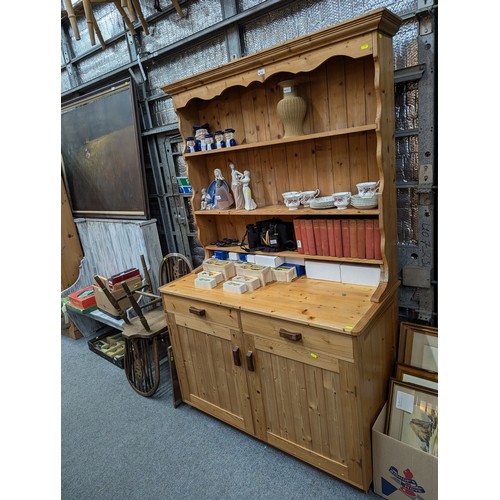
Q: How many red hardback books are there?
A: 12